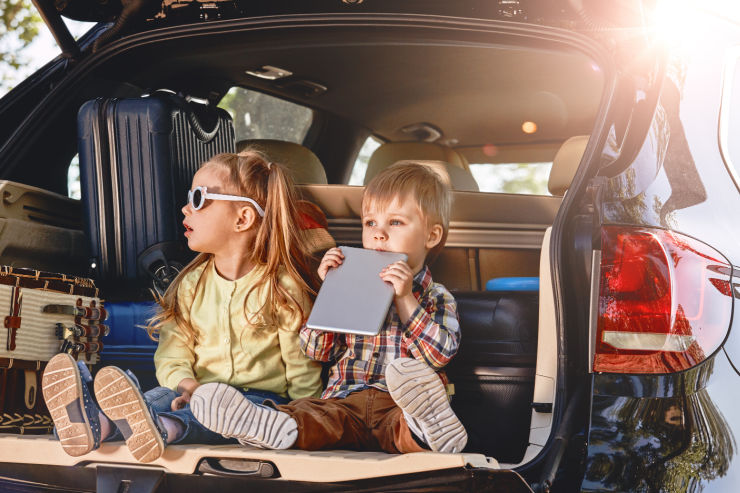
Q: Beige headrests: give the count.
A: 3